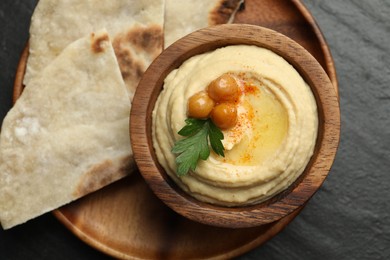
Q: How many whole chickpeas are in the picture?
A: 3